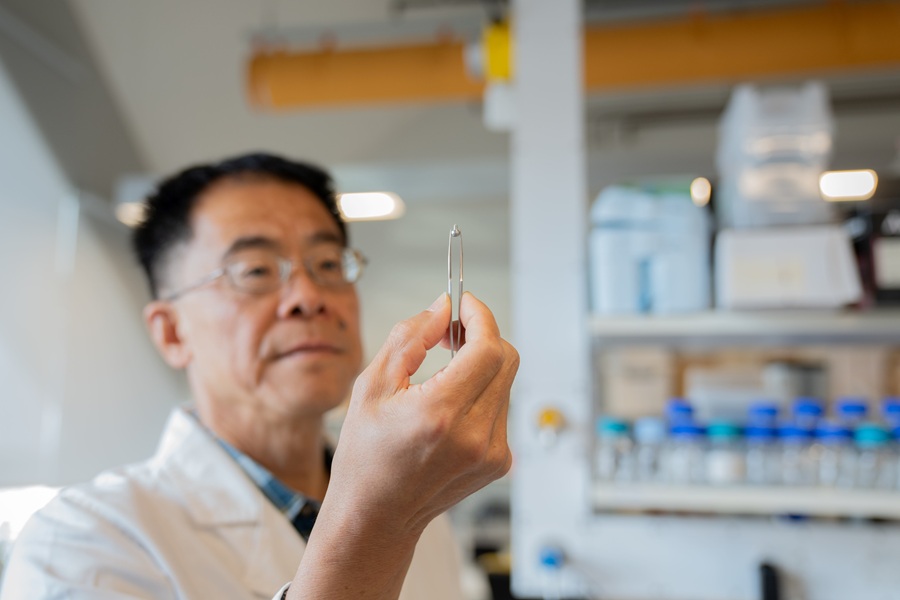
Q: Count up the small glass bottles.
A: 14